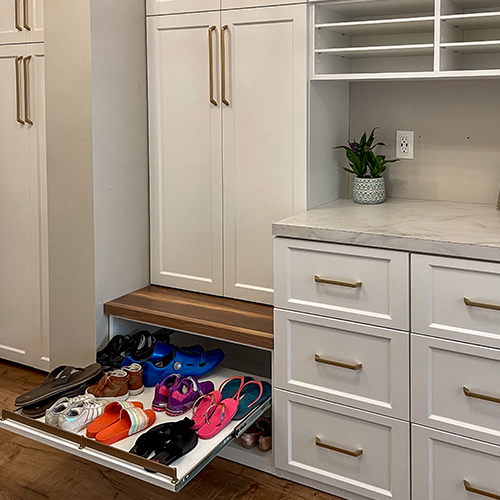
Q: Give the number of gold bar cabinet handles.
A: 12